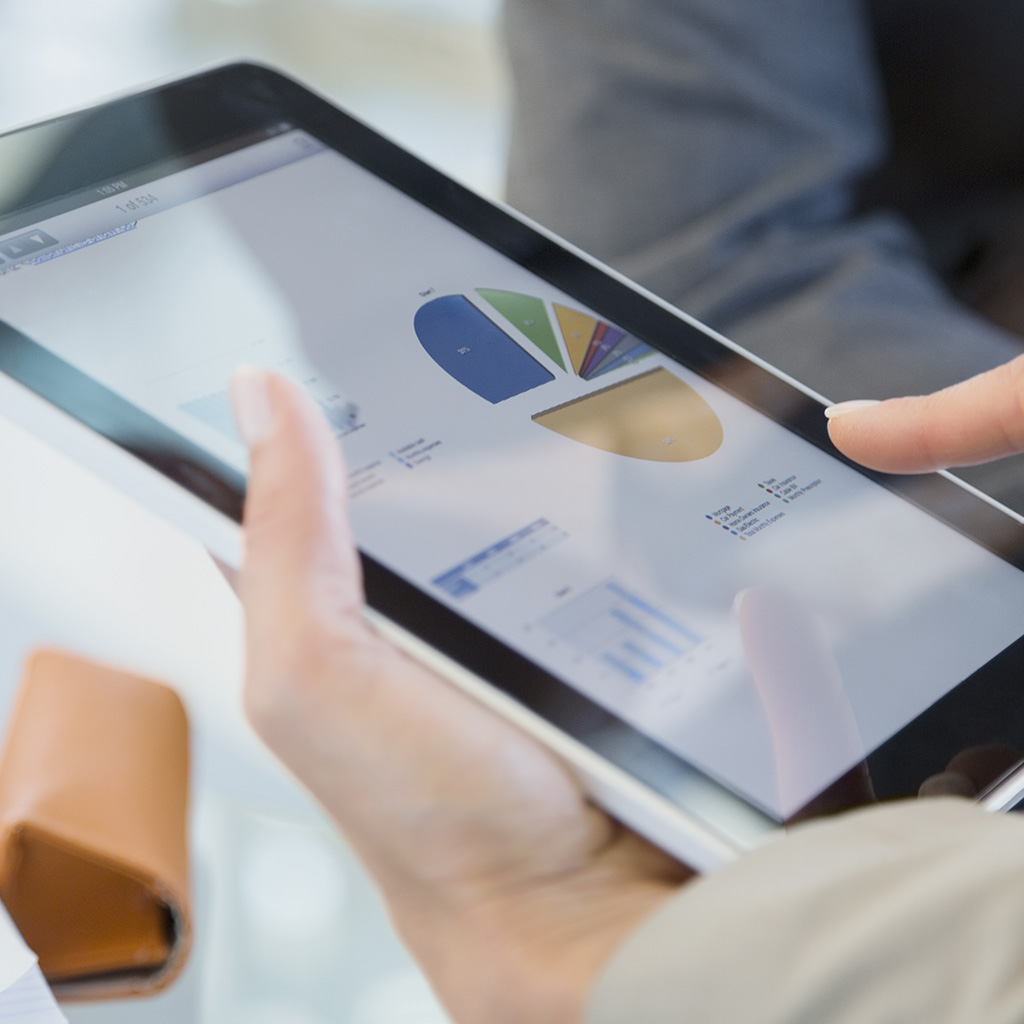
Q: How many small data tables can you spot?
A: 1